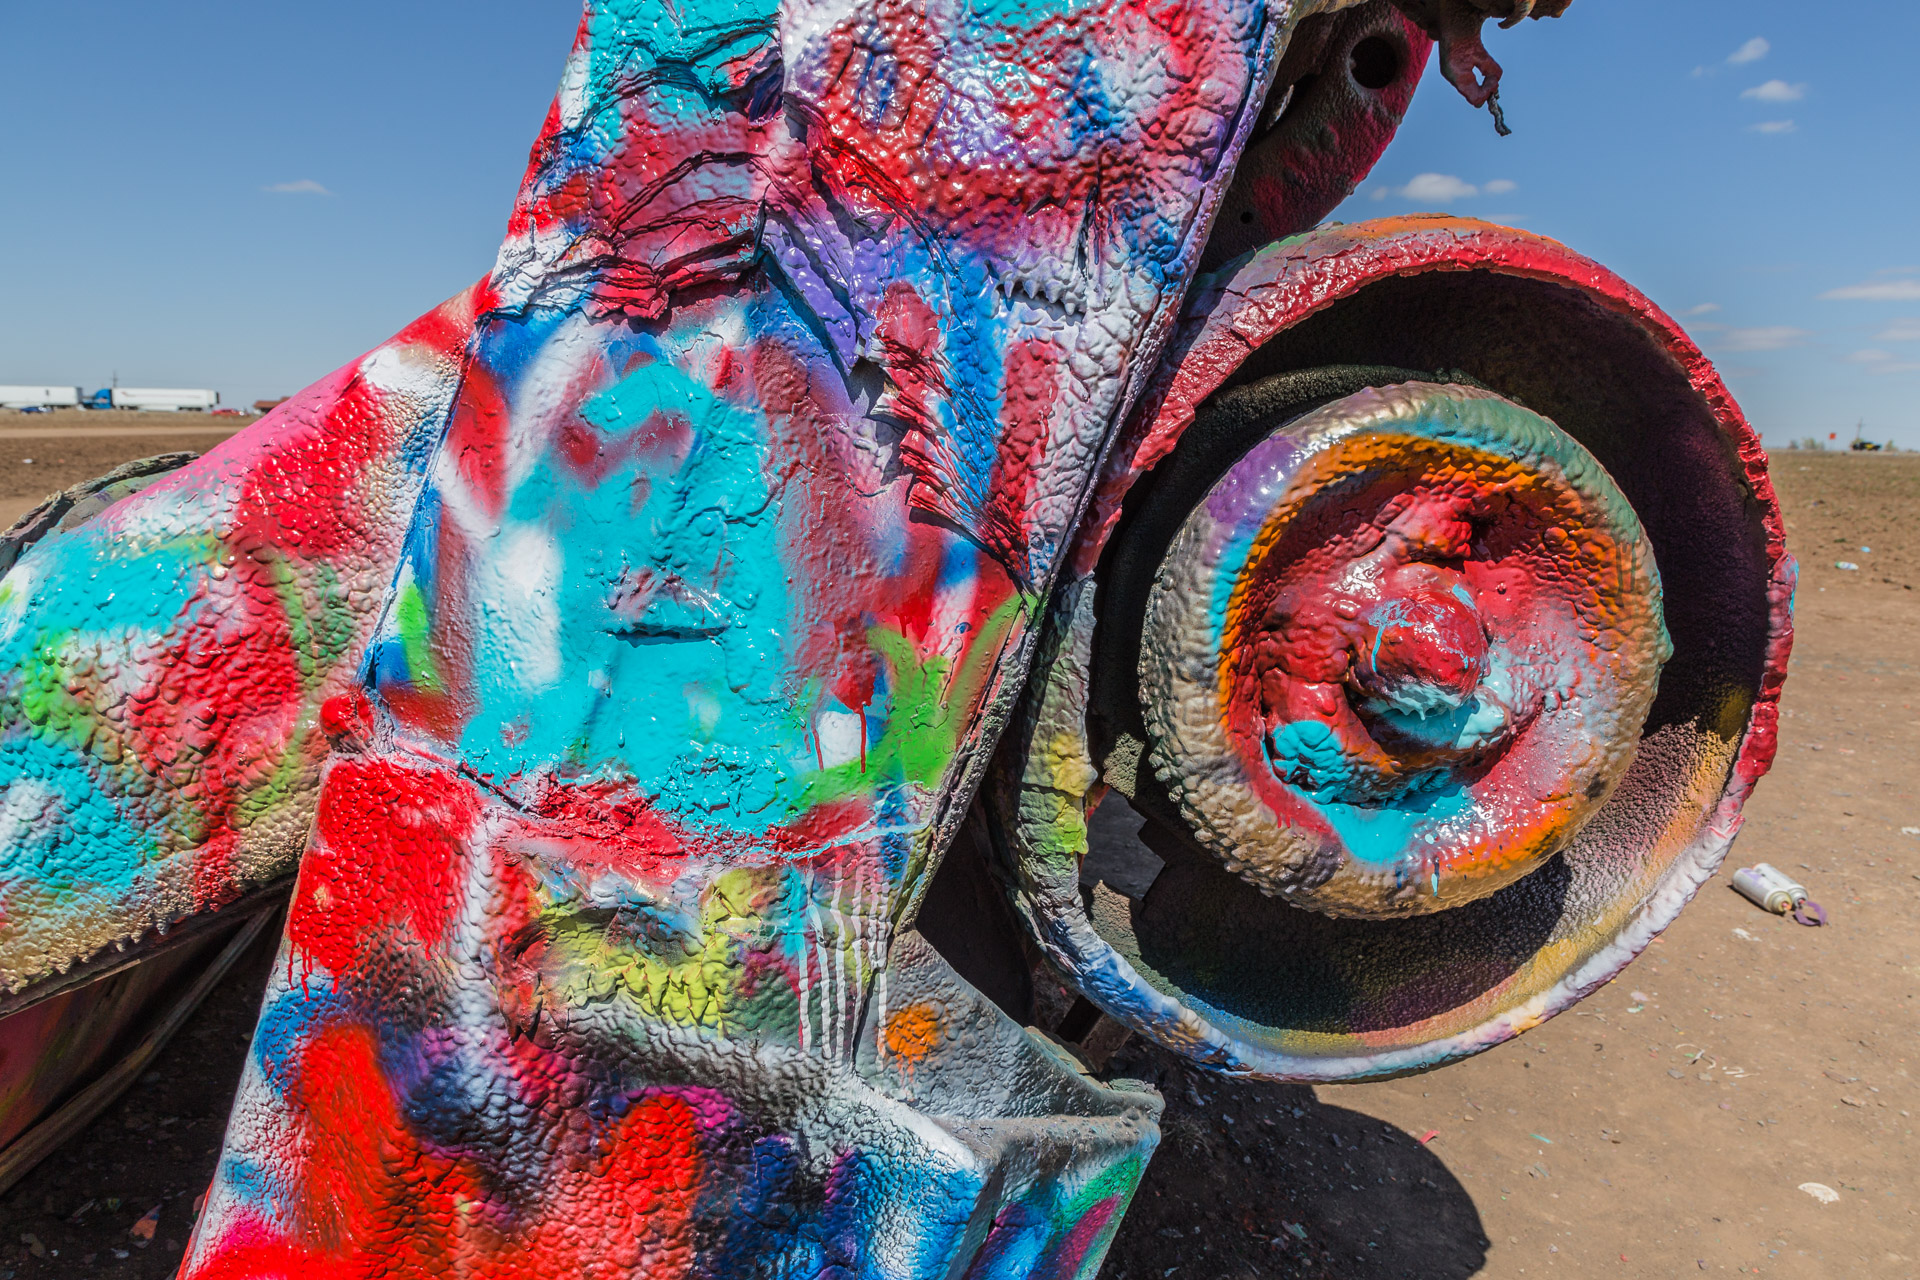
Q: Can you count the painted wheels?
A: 1